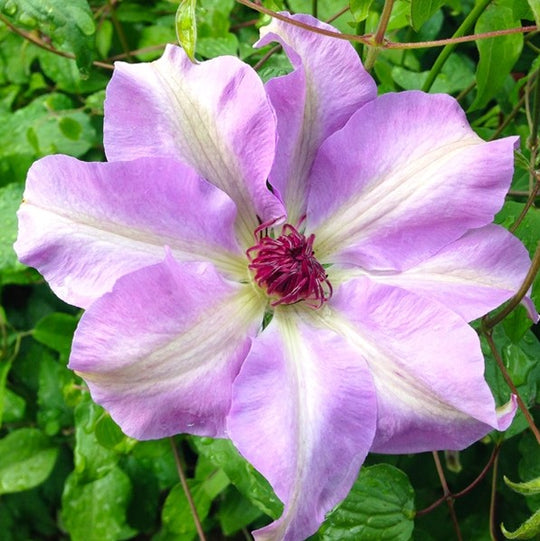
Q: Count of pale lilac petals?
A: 8